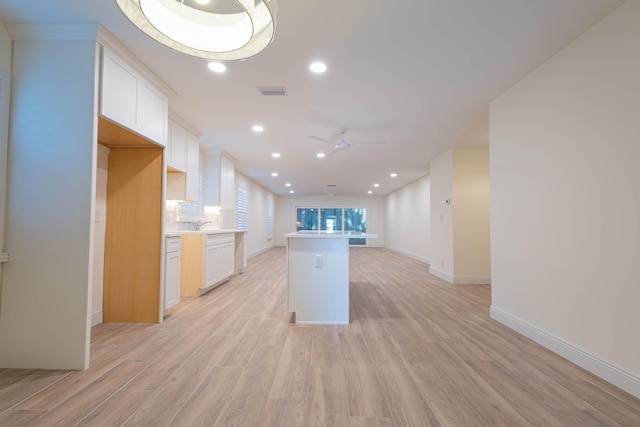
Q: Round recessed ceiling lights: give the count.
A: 11